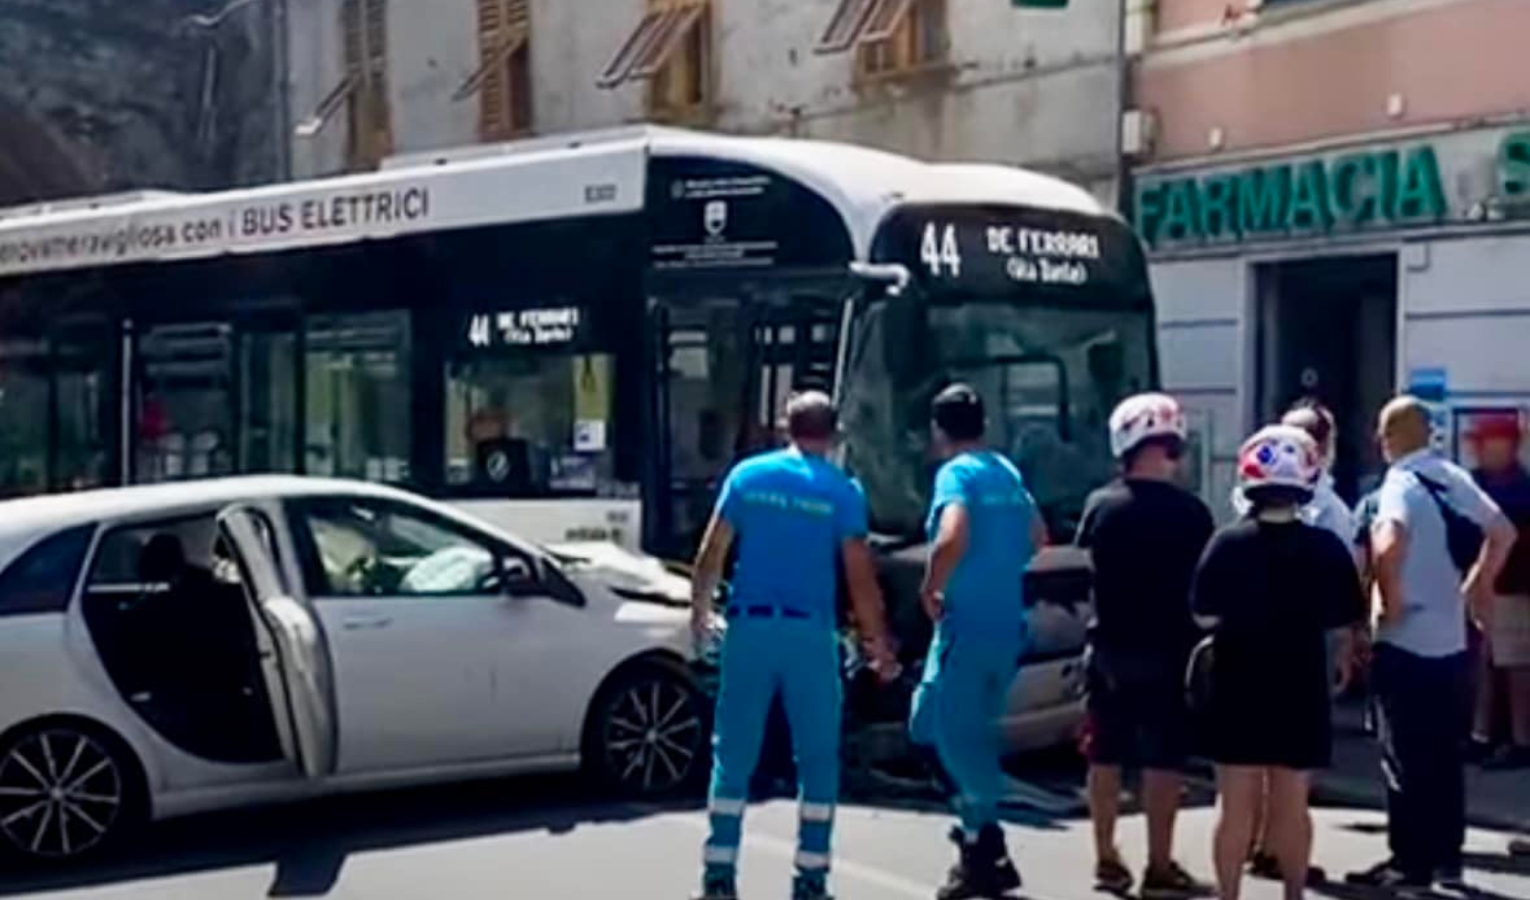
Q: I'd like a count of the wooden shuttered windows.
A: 4